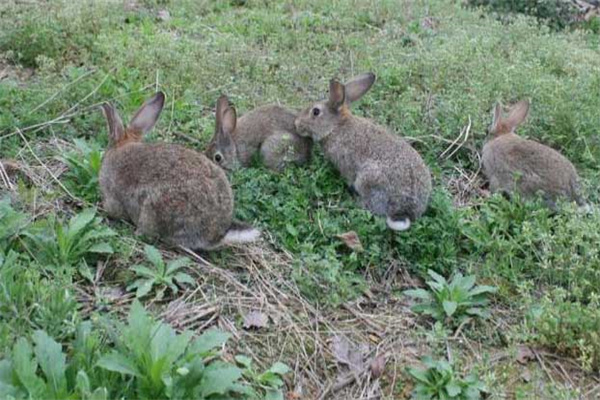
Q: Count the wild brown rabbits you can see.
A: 4